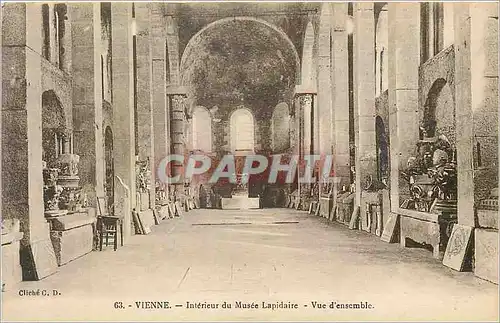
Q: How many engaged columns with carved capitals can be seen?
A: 2